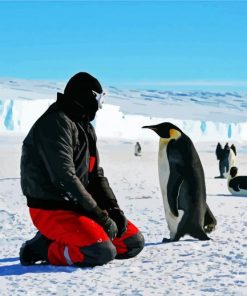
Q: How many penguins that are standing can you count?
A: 5